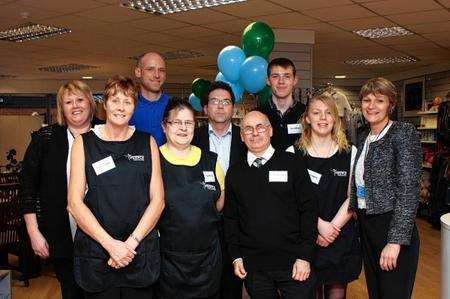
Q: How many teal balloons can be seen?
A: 4